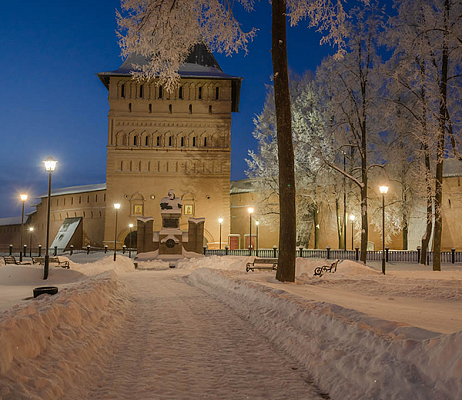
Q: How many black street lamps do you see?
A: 10